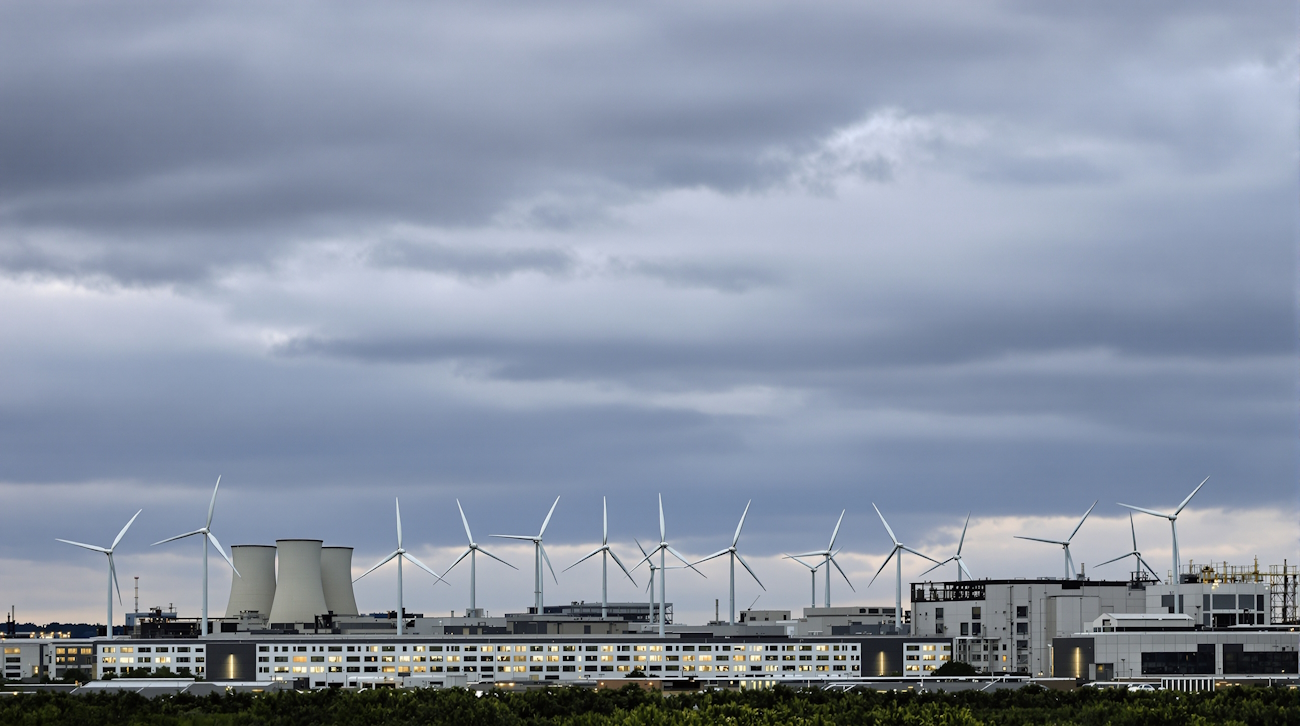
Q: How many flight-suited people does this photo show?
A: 0